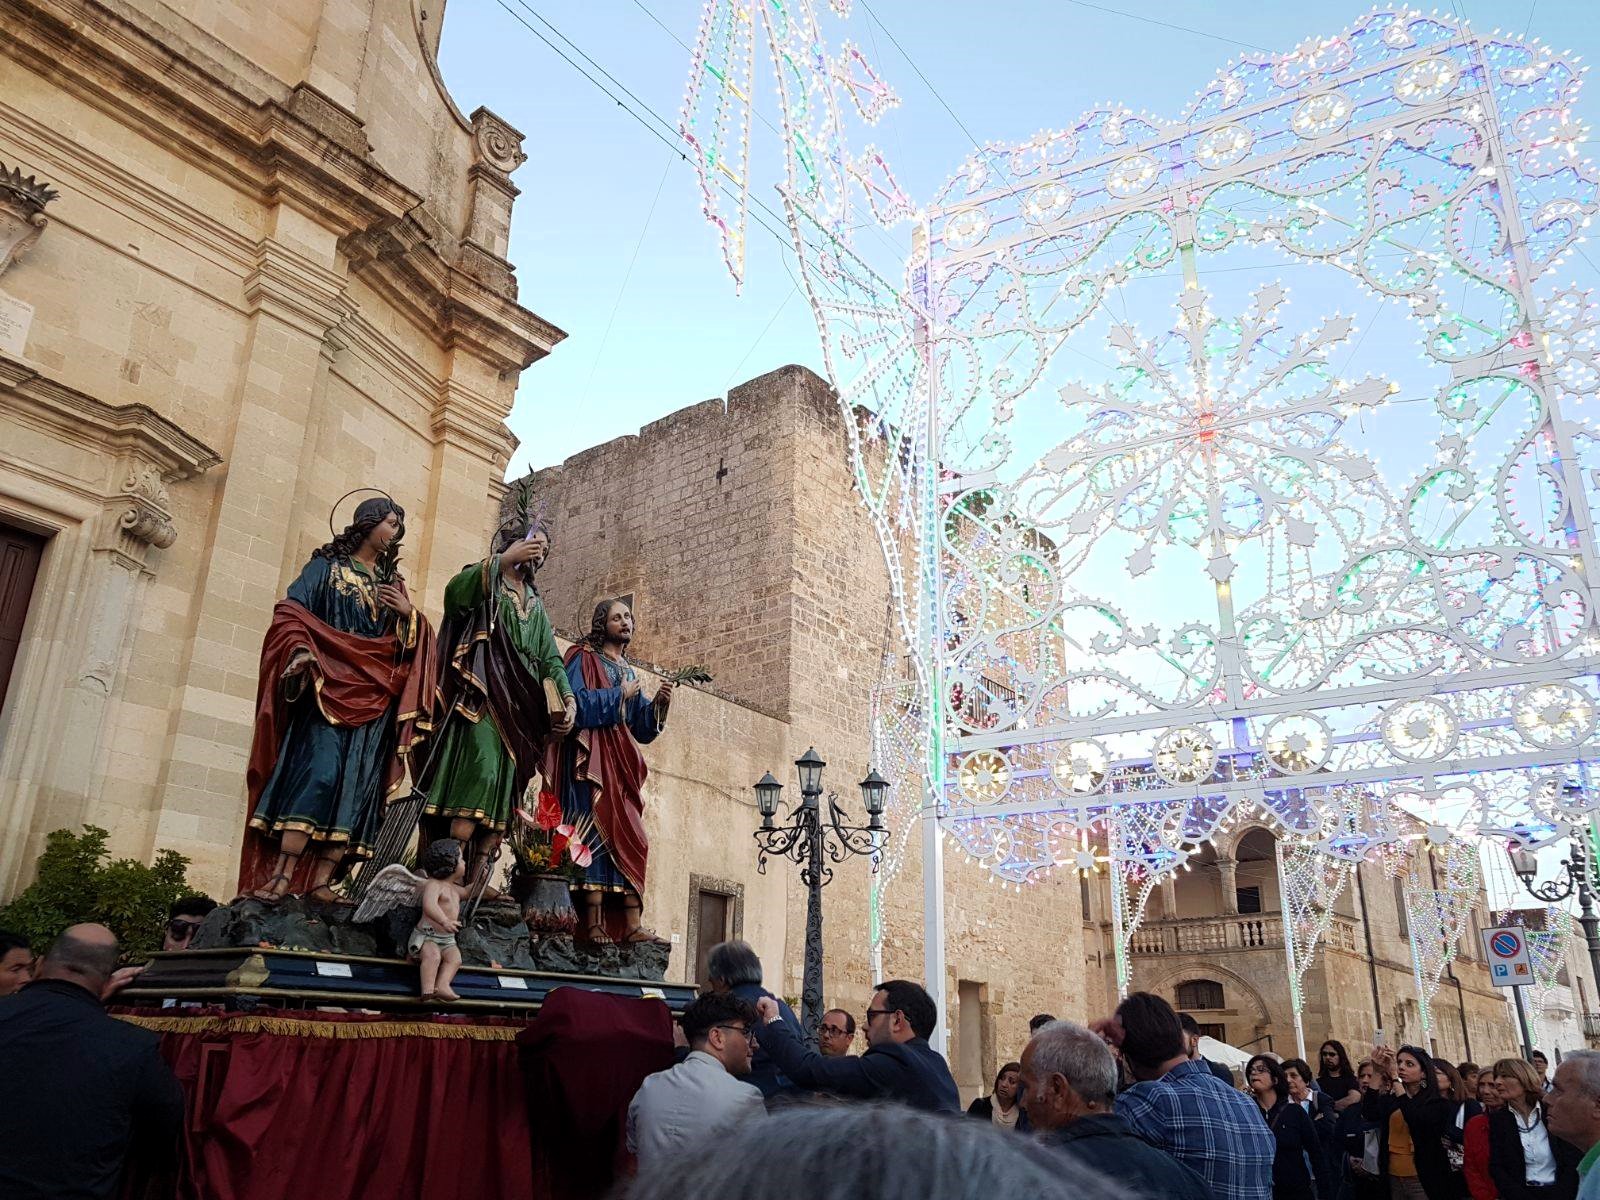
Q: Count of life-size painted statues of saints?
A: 3